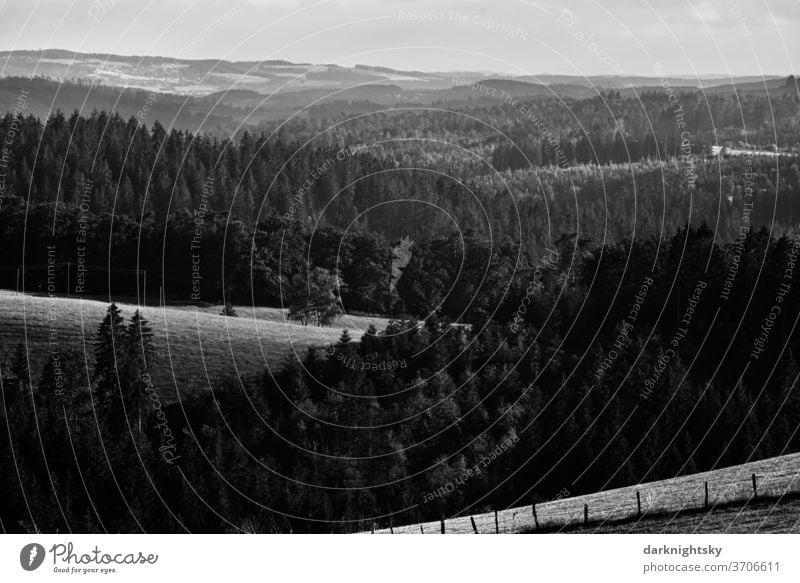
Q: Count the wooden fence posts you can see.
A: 11